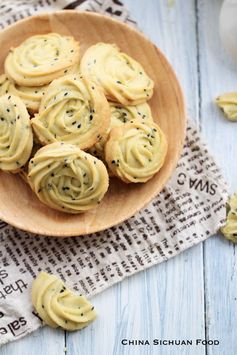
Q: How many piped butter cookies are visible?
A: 11